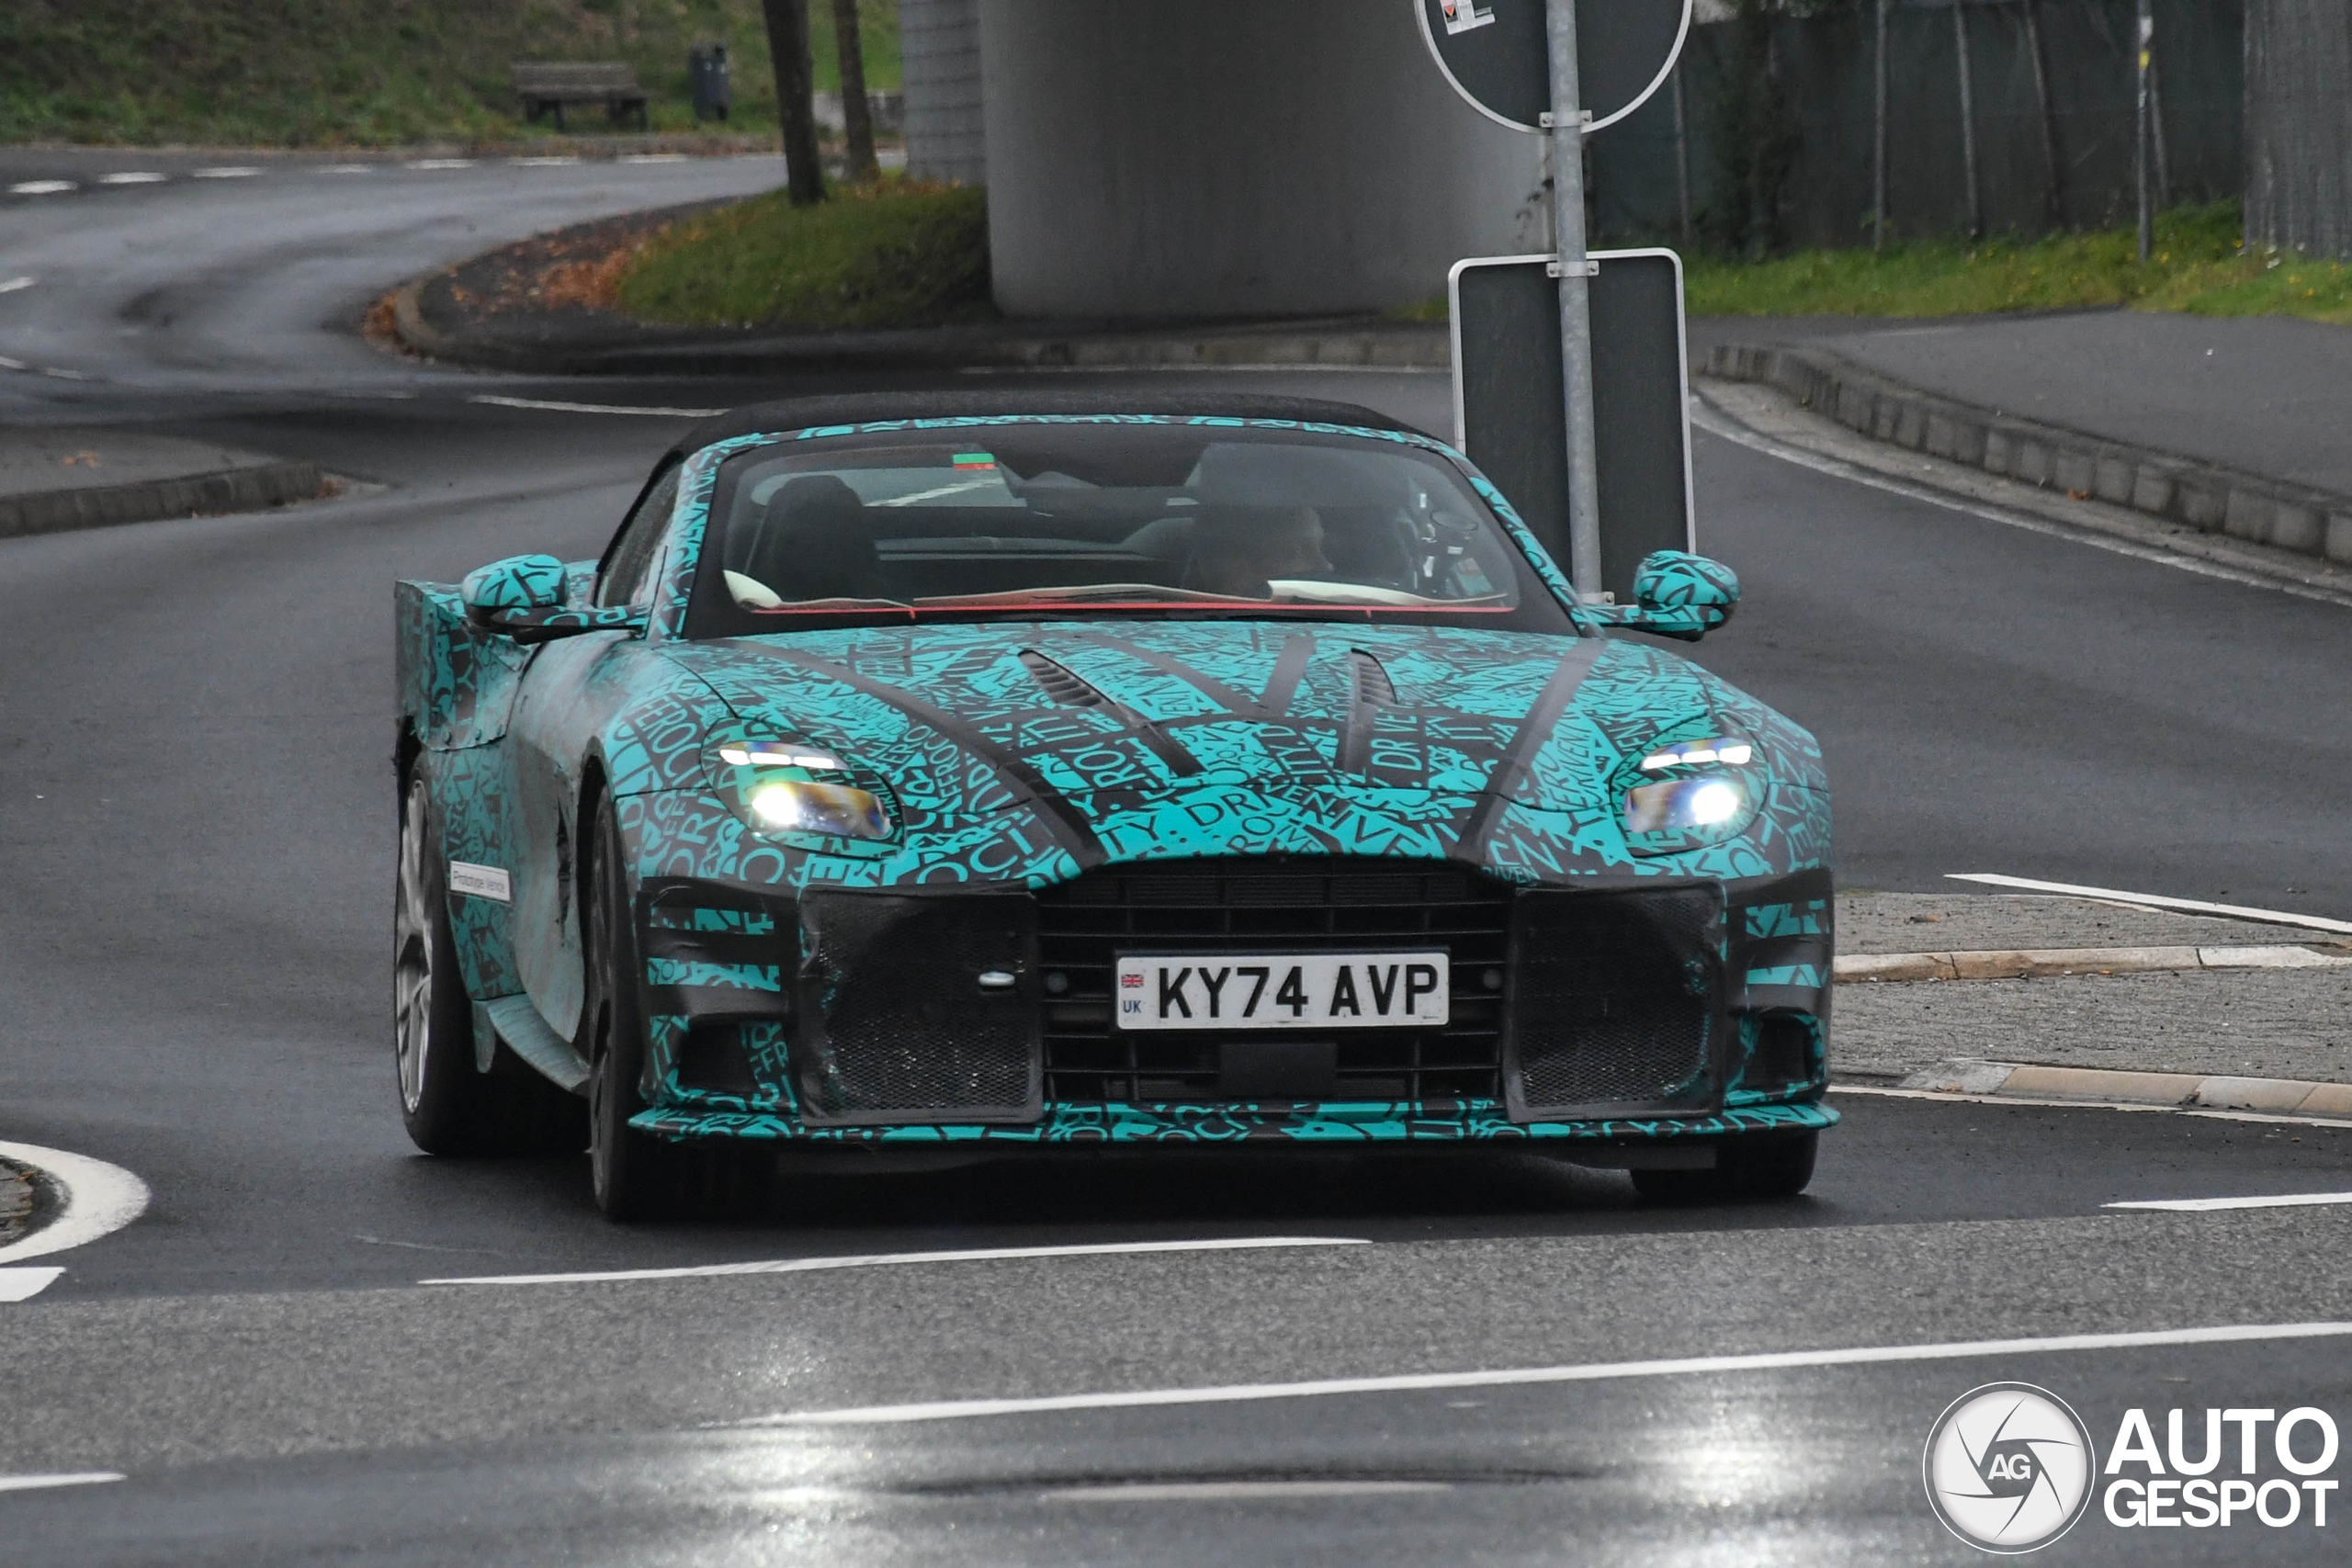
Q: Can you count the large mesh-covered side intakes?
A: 2